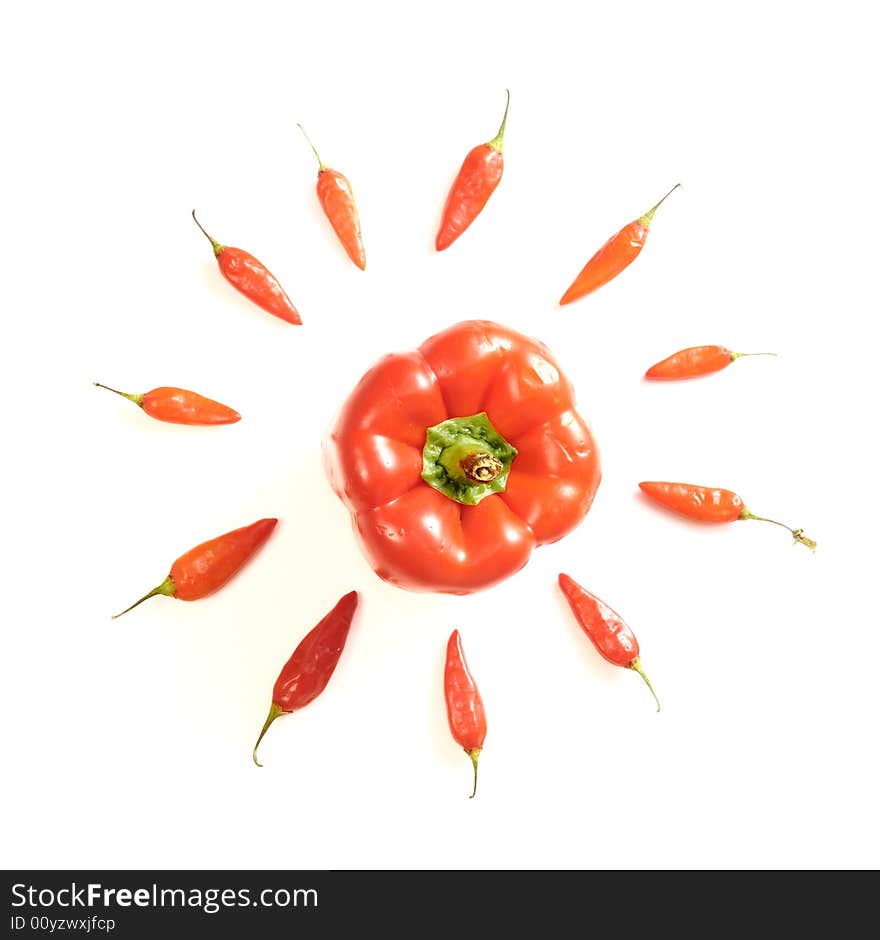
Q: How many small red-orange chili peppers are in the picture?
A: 11